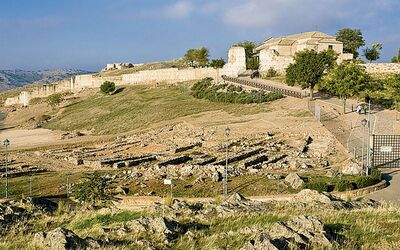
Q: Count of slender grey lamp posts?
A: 3